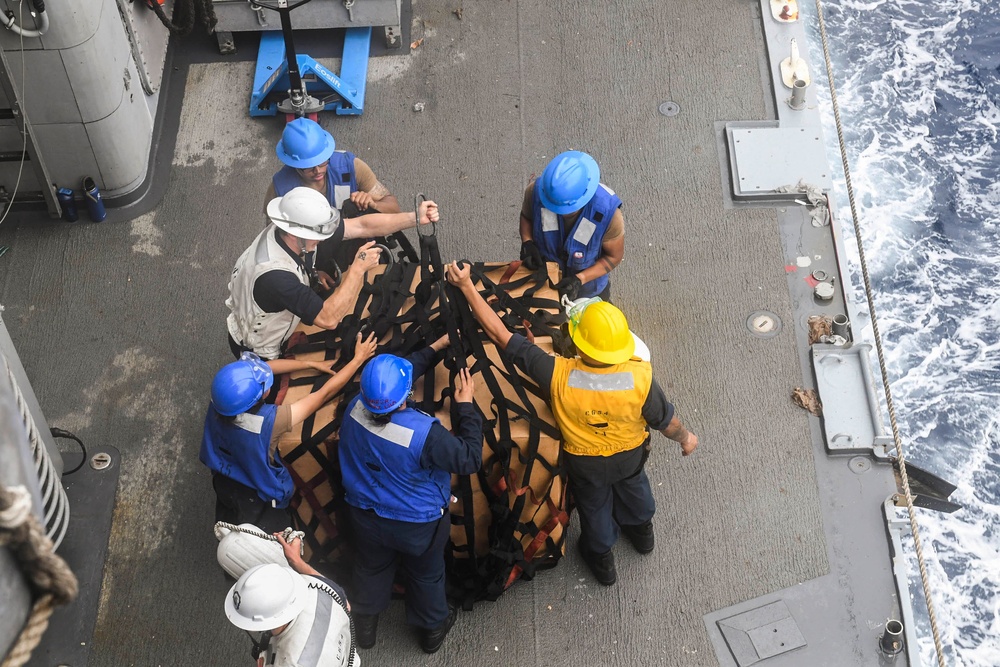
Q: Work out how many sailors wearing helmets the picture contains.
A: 7